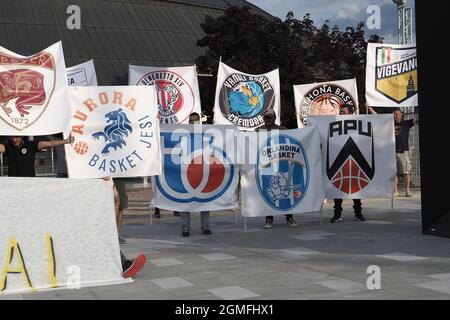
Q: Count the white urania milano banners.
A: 1